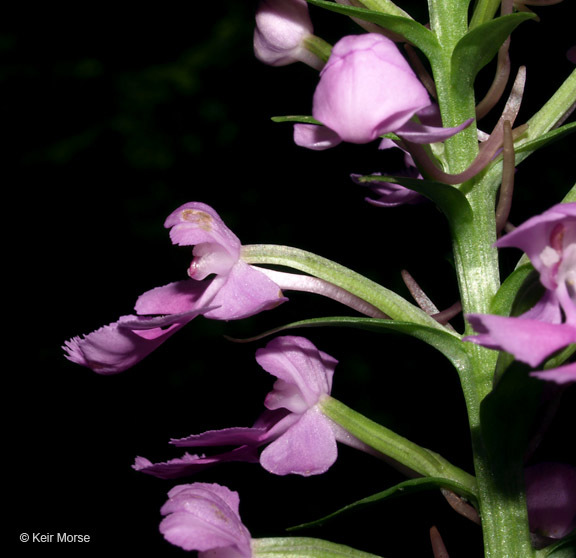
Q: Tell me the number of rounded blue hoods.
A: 0